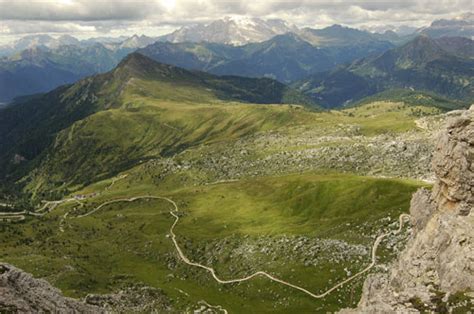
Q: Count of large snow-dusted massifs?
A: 1